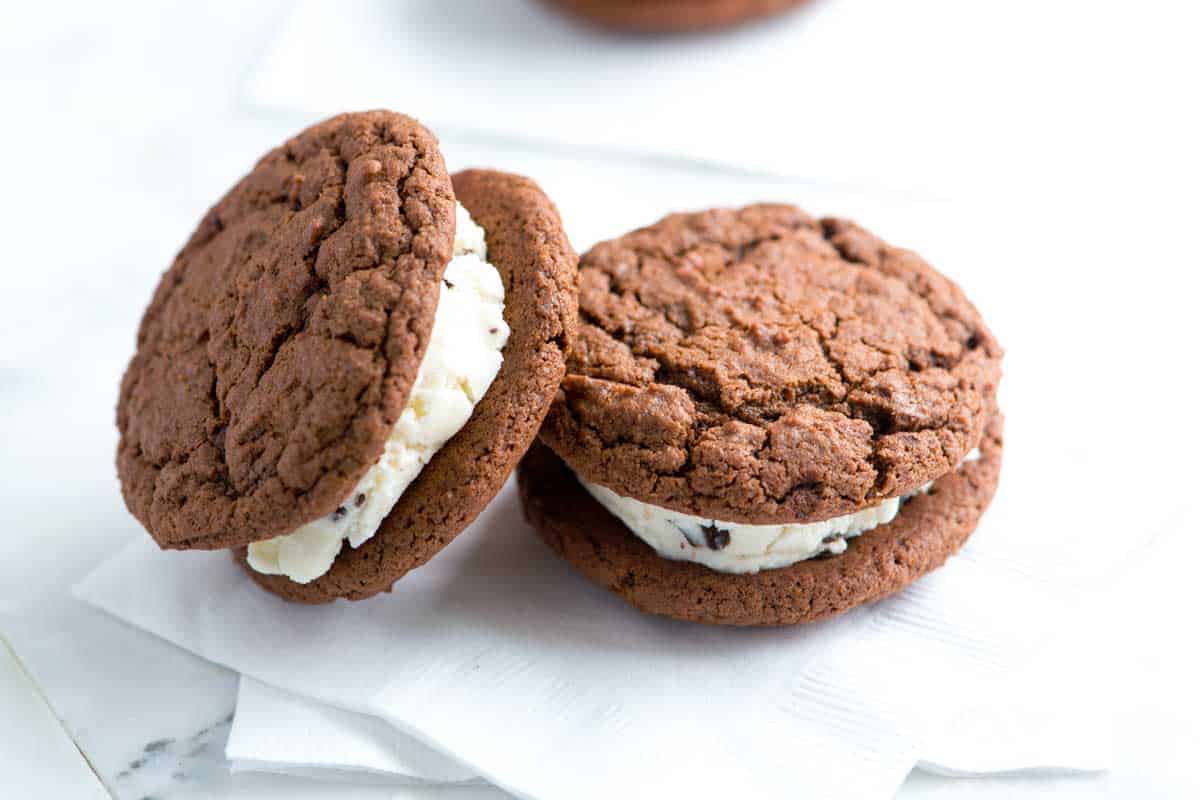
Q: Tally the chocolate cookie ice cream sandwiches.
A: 2